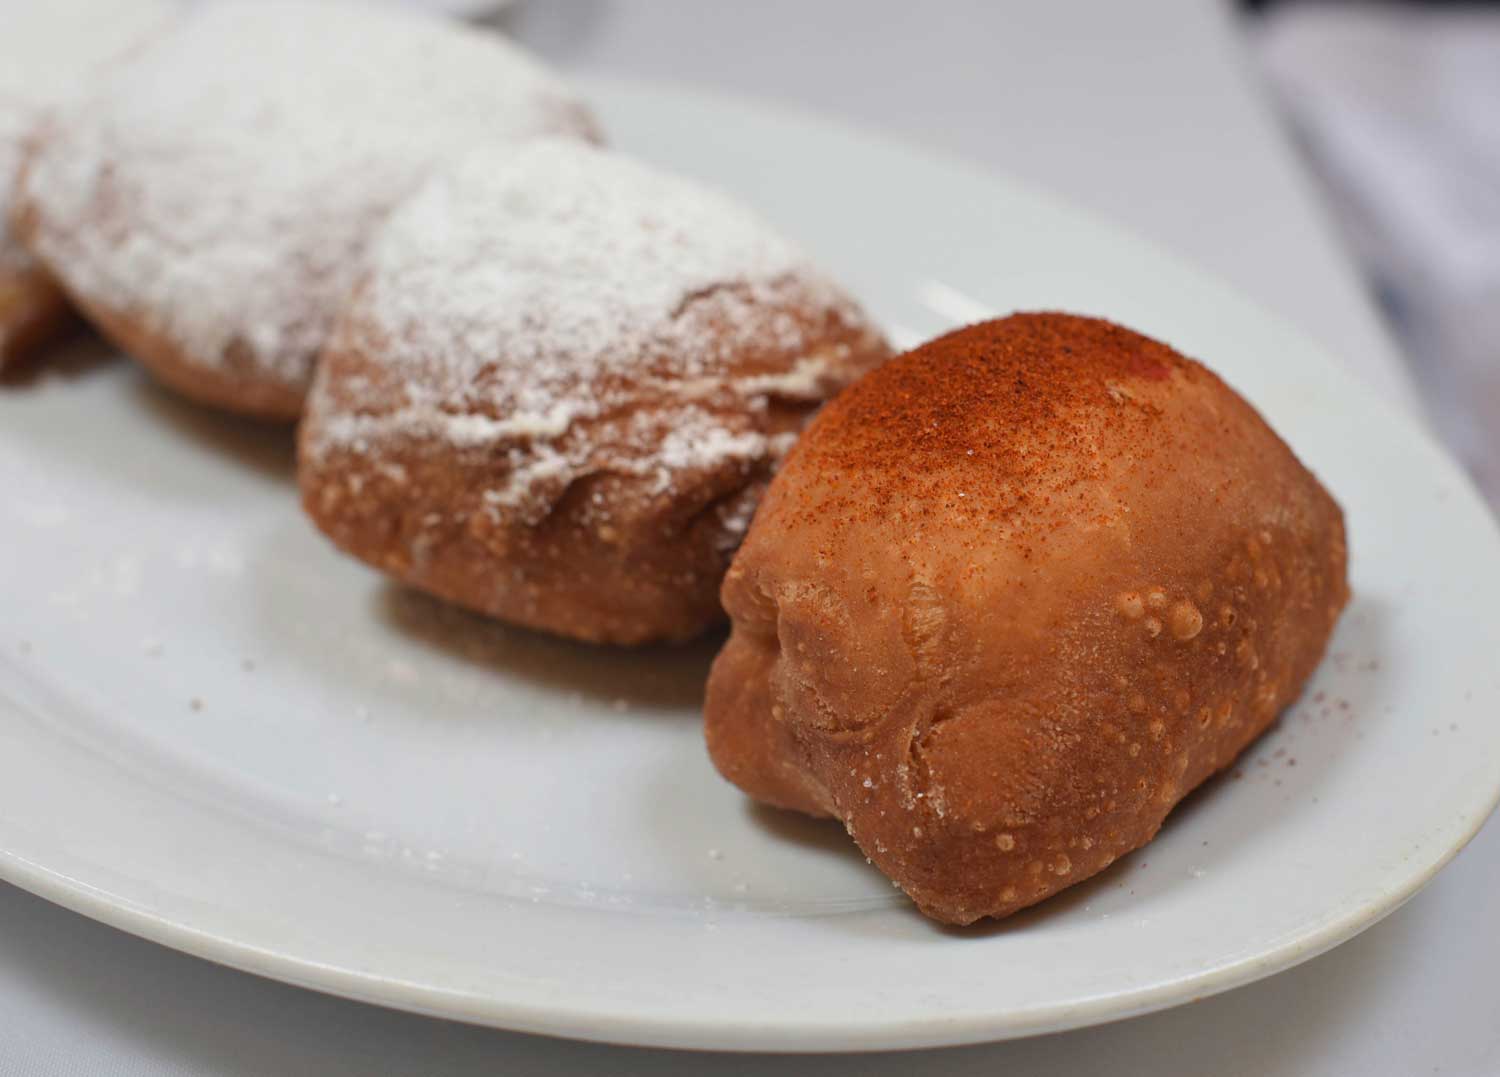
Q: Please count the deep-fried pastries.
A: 4